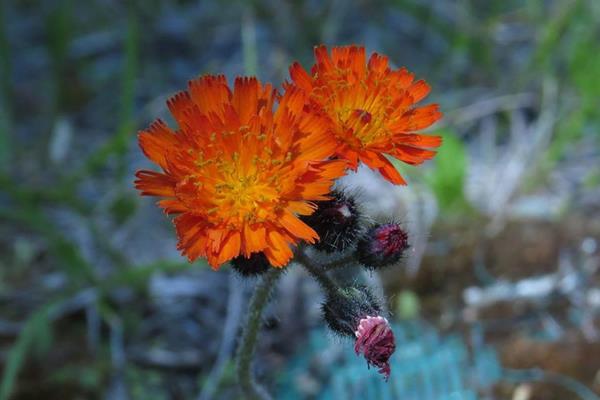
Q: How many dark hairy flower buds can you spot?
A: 4